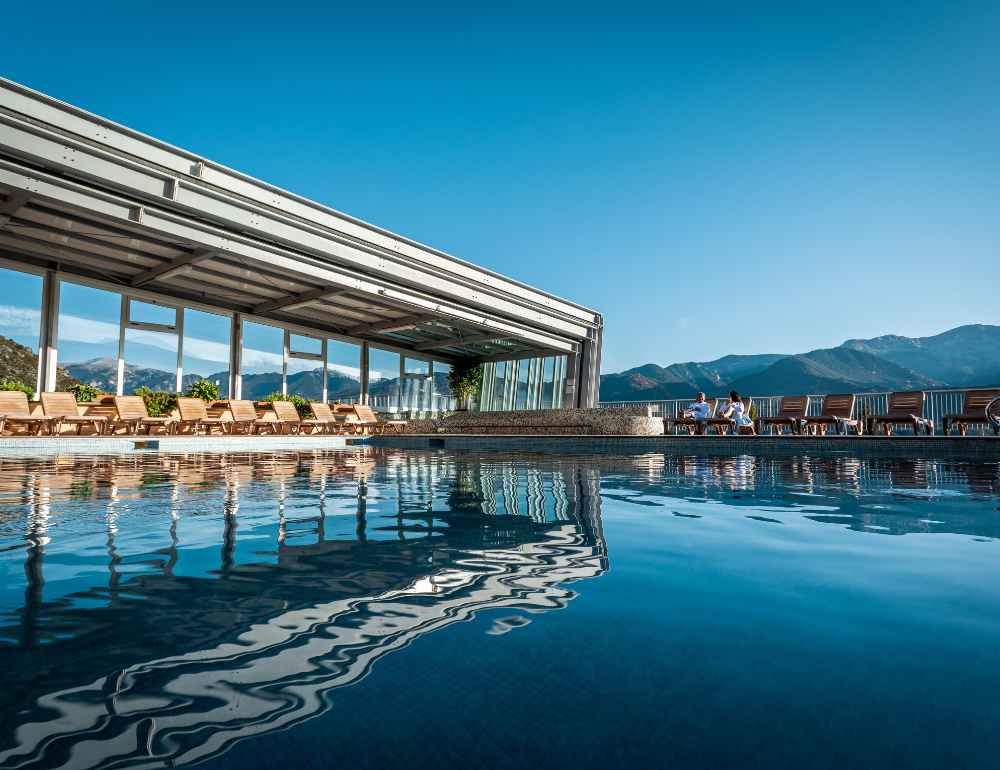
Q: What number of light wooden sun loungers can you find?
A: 8